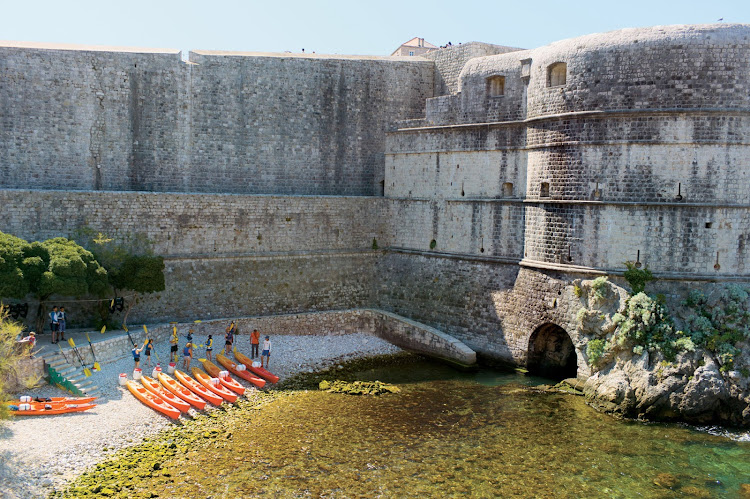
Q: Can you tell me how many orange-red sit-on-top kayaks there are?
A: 10